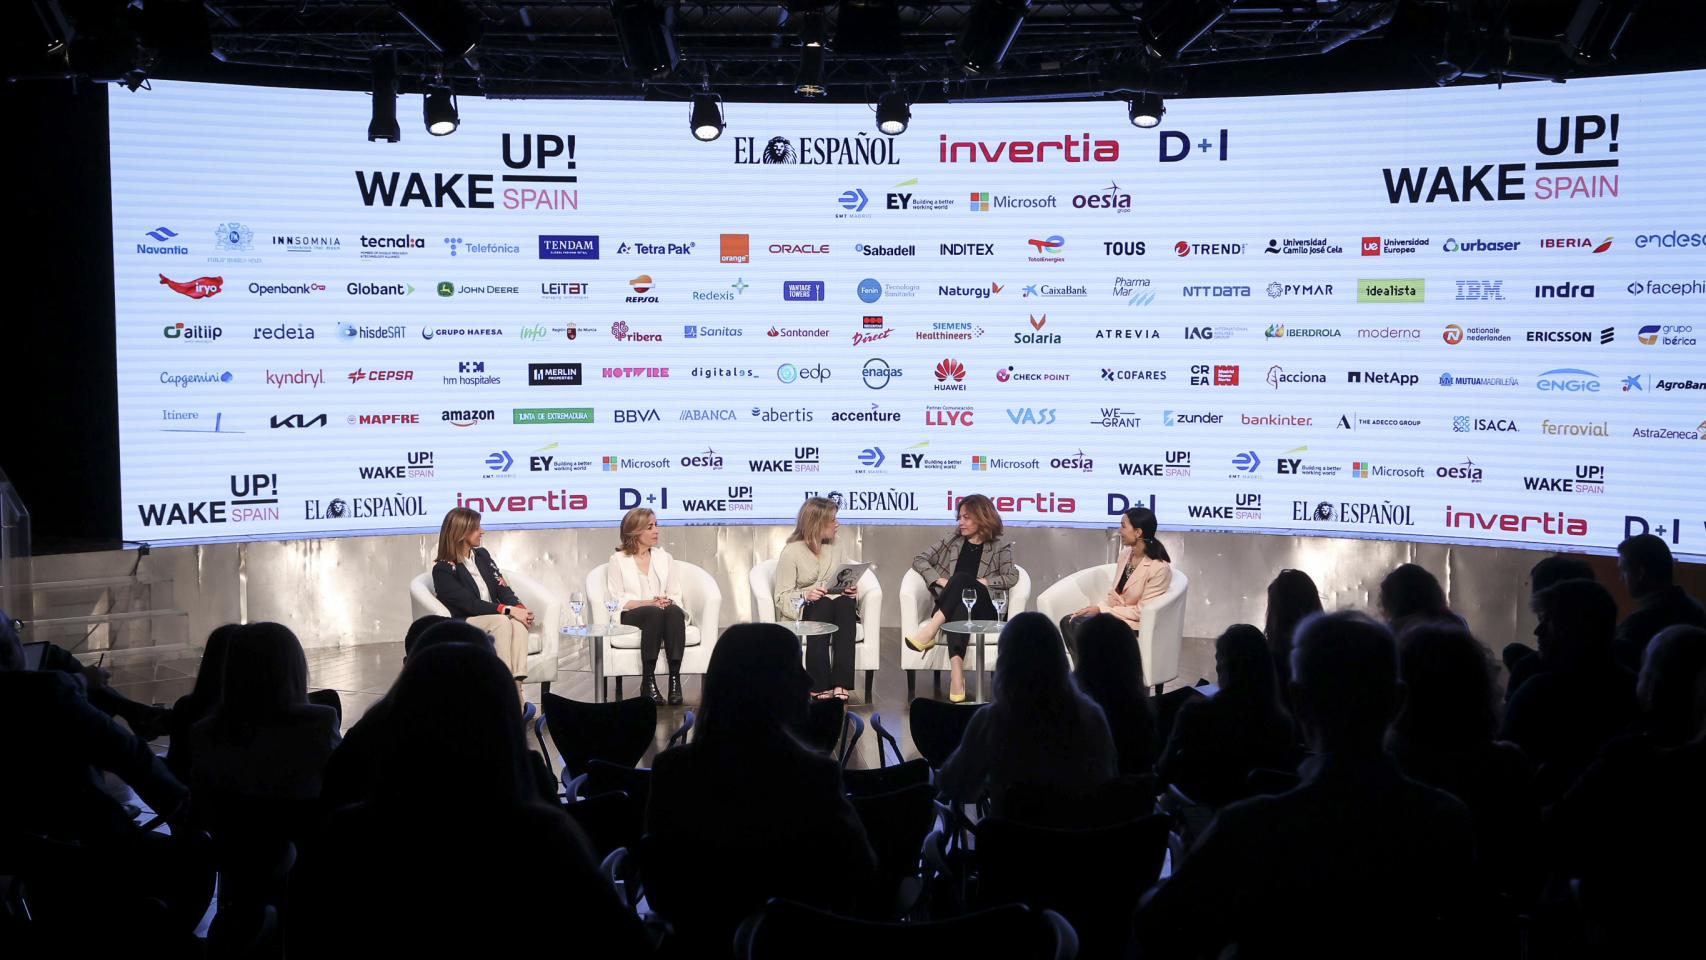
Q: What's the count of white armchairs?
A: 5